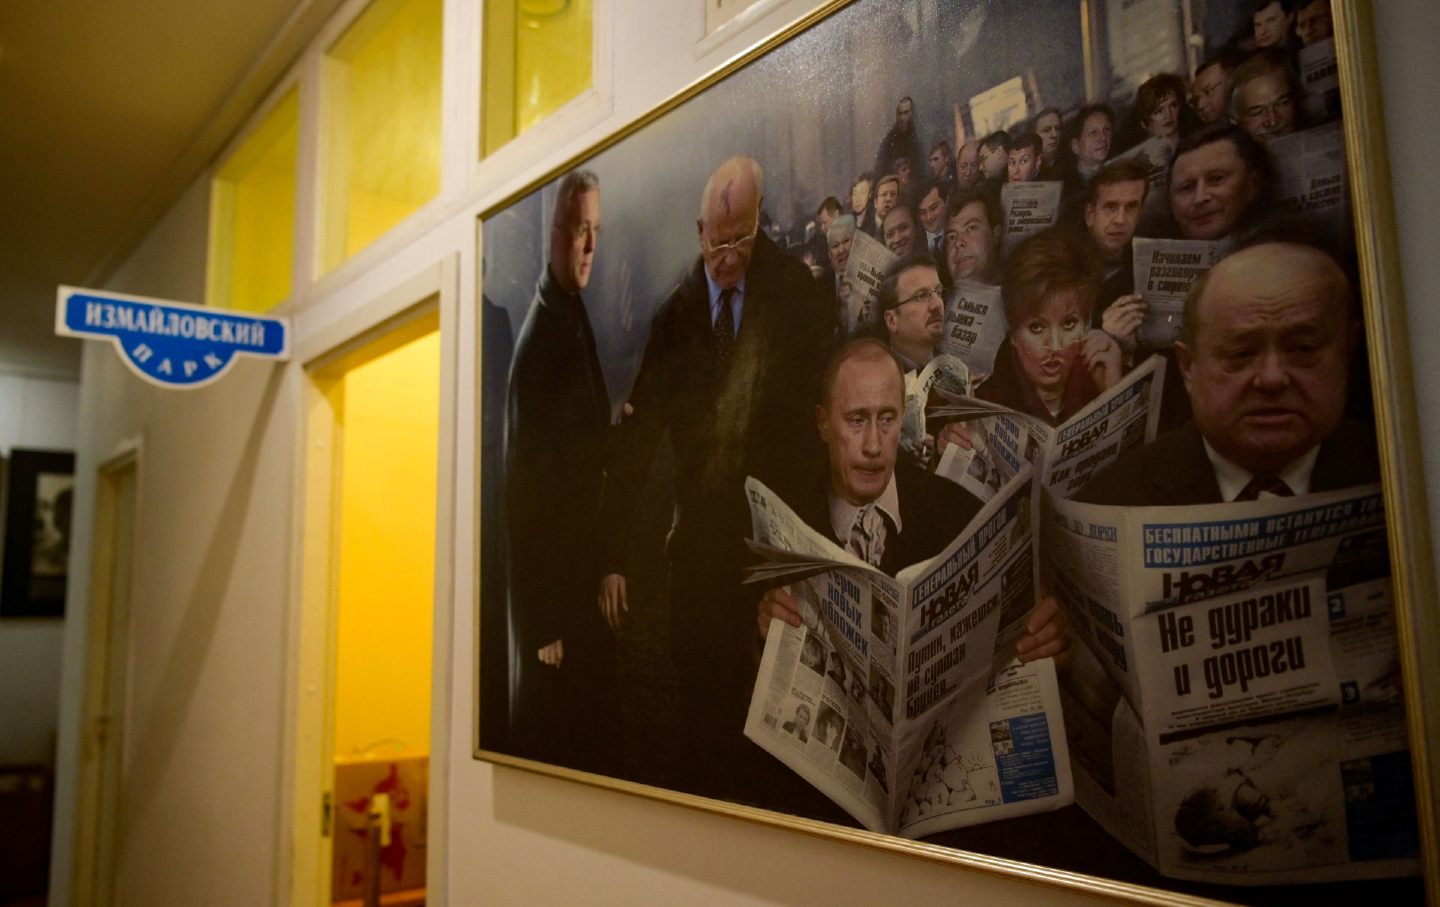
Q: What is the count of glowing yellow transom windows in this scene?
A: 3